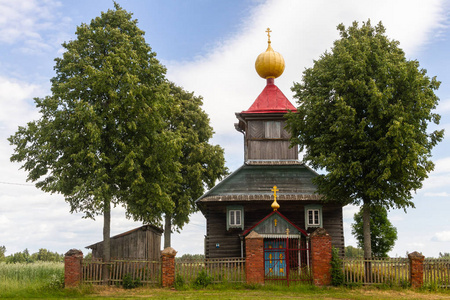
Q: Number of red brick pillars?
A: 5